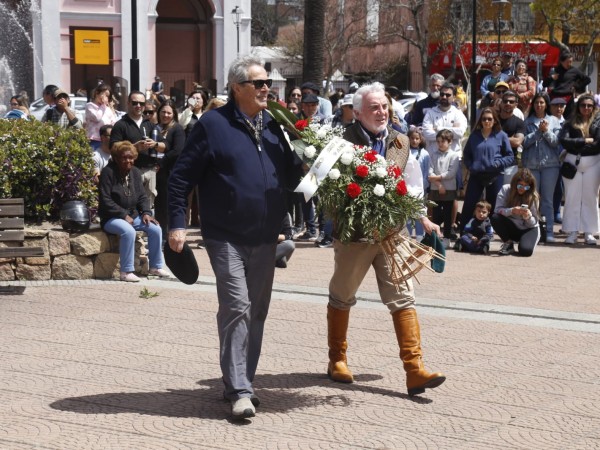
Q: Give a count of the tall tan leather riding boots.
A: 2